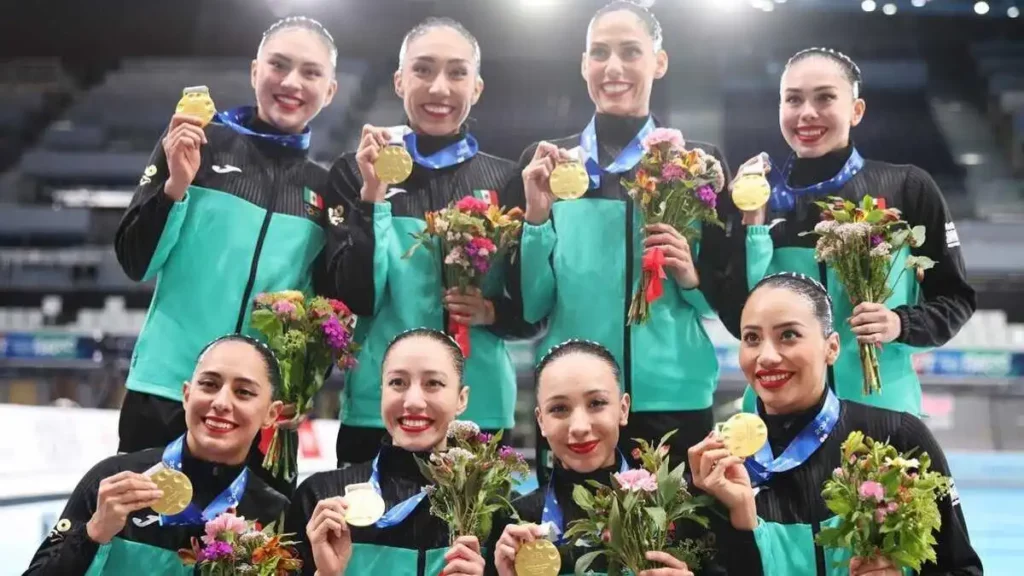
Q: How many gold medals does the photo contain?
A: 8